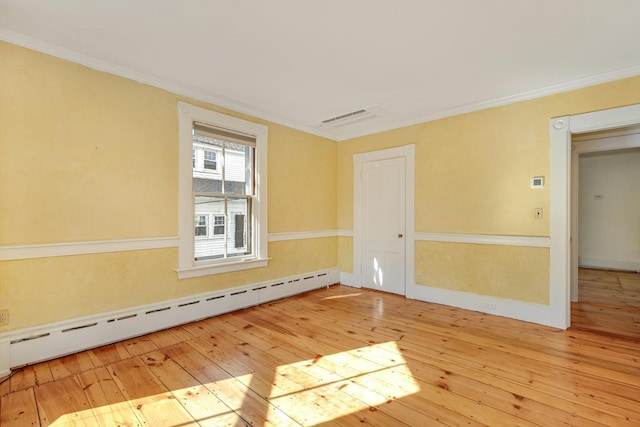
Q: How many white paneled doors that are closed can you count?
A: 1